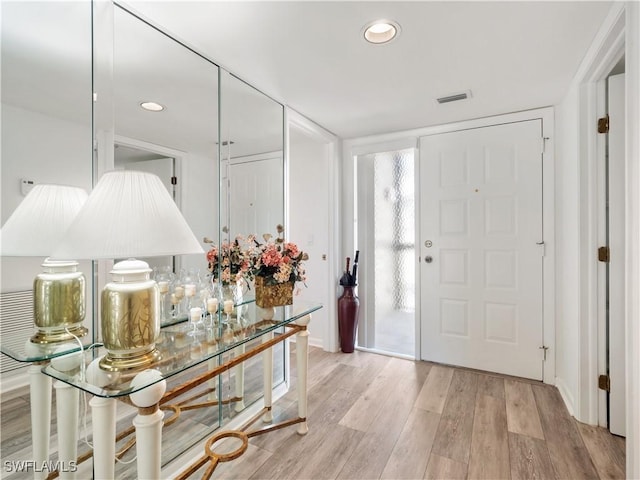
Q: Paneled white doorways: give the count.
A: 1